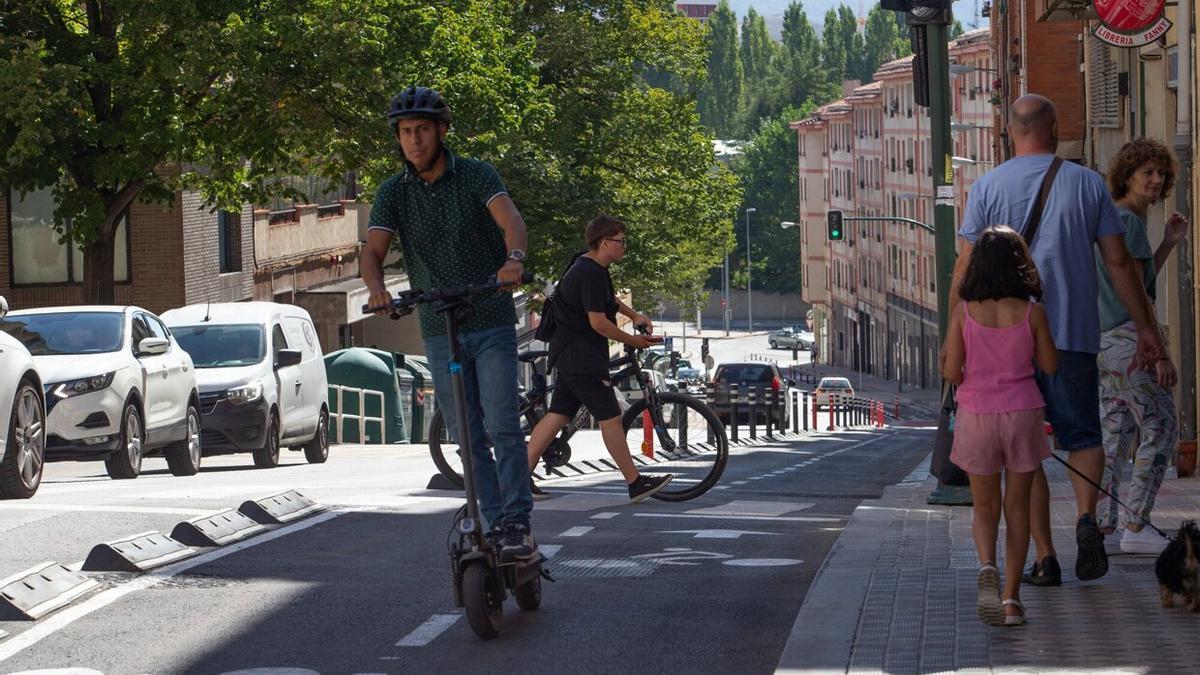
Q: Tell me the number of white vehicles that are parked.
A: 3